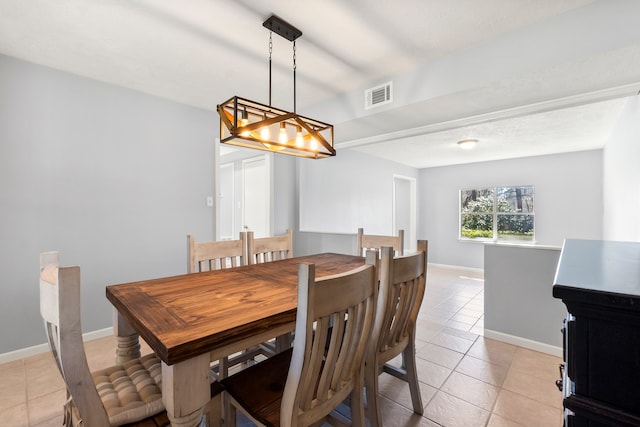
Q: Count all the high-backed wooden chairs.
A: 6